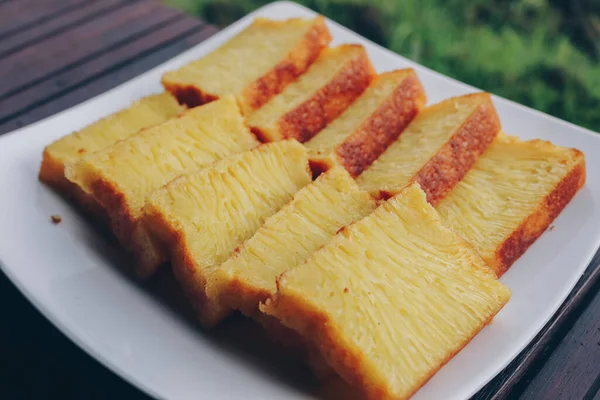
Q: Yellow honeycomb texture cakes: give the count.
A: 10